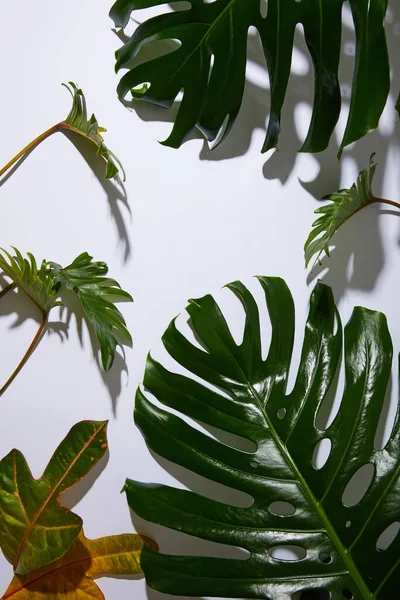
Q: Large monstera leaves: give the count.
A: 2